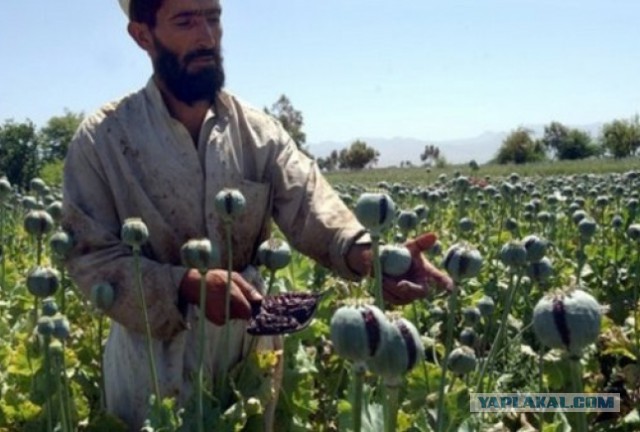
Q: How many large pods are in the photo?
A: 3